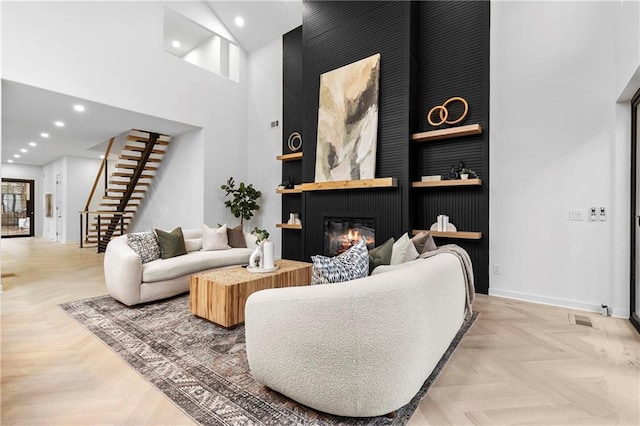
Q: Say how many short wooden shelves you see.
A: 6